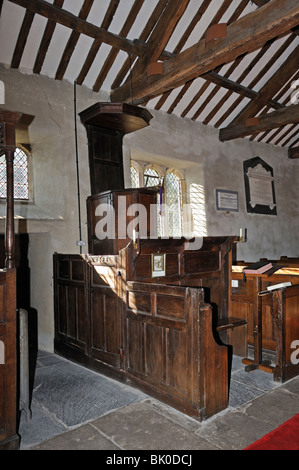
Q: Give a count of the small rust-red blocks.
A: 3